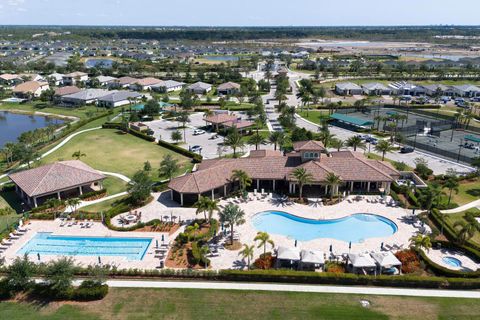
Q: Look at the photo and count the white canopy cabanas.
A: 4